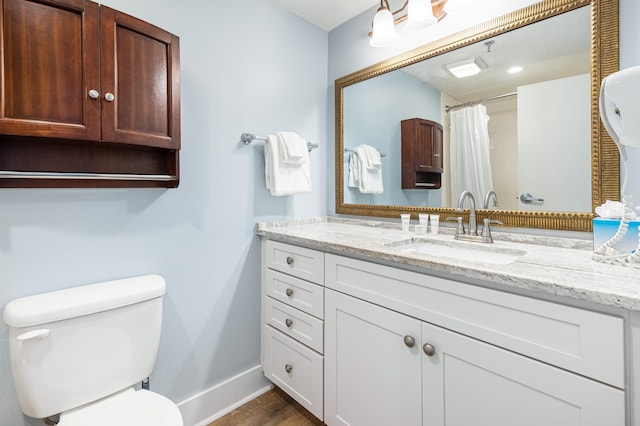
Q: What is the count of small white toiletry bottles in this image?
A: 3